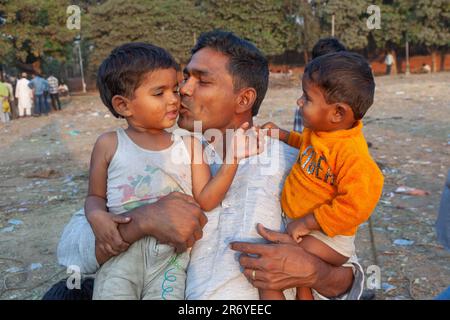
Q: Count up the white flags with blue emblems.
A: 0